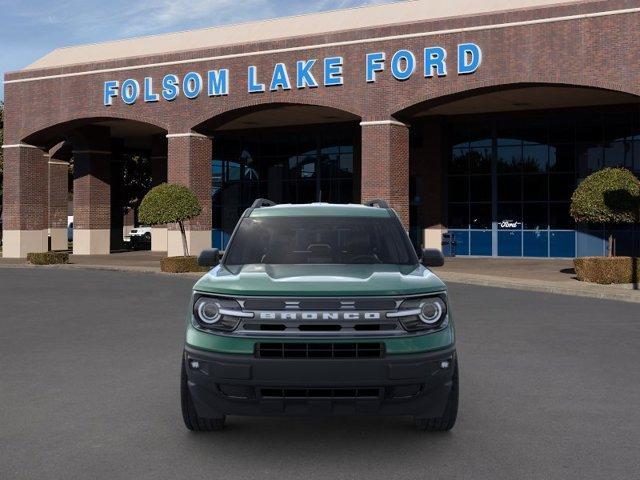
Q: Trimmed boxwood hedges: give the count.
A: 3